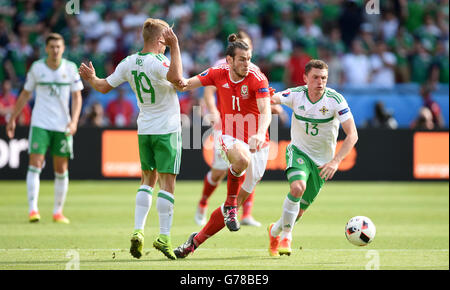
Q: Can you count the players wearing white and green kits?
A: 3